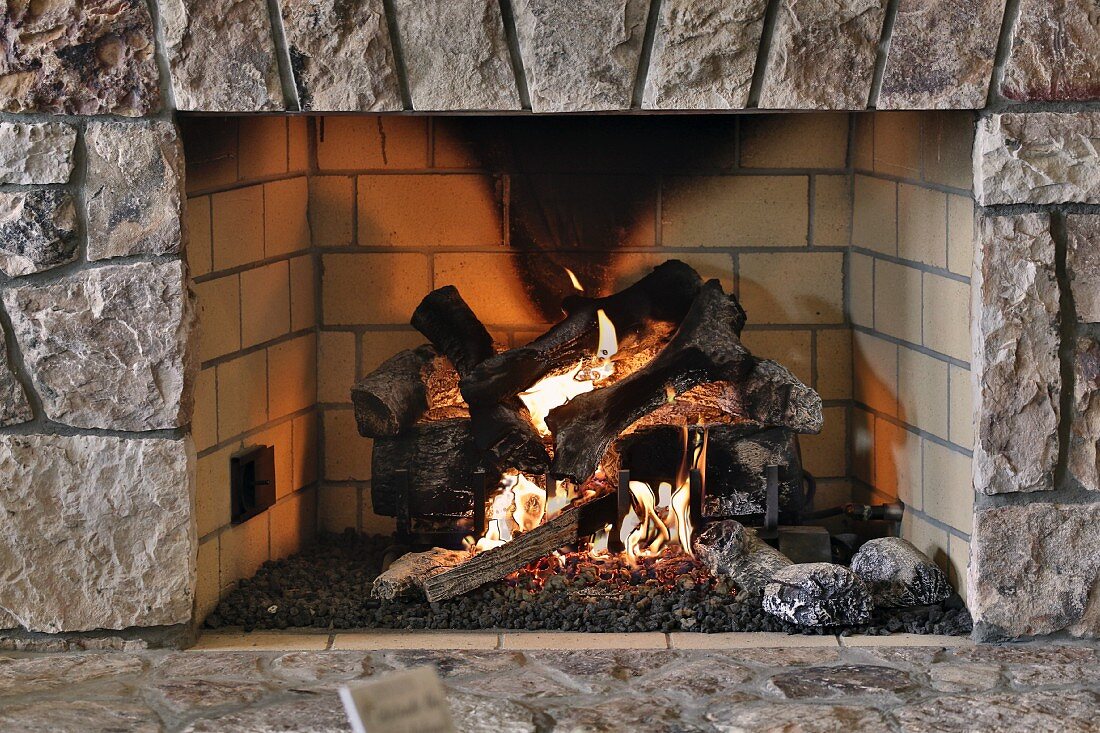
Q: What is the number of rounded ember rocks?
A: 2